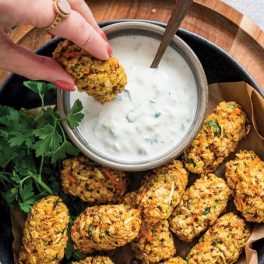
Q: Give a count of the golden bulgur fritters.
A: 12